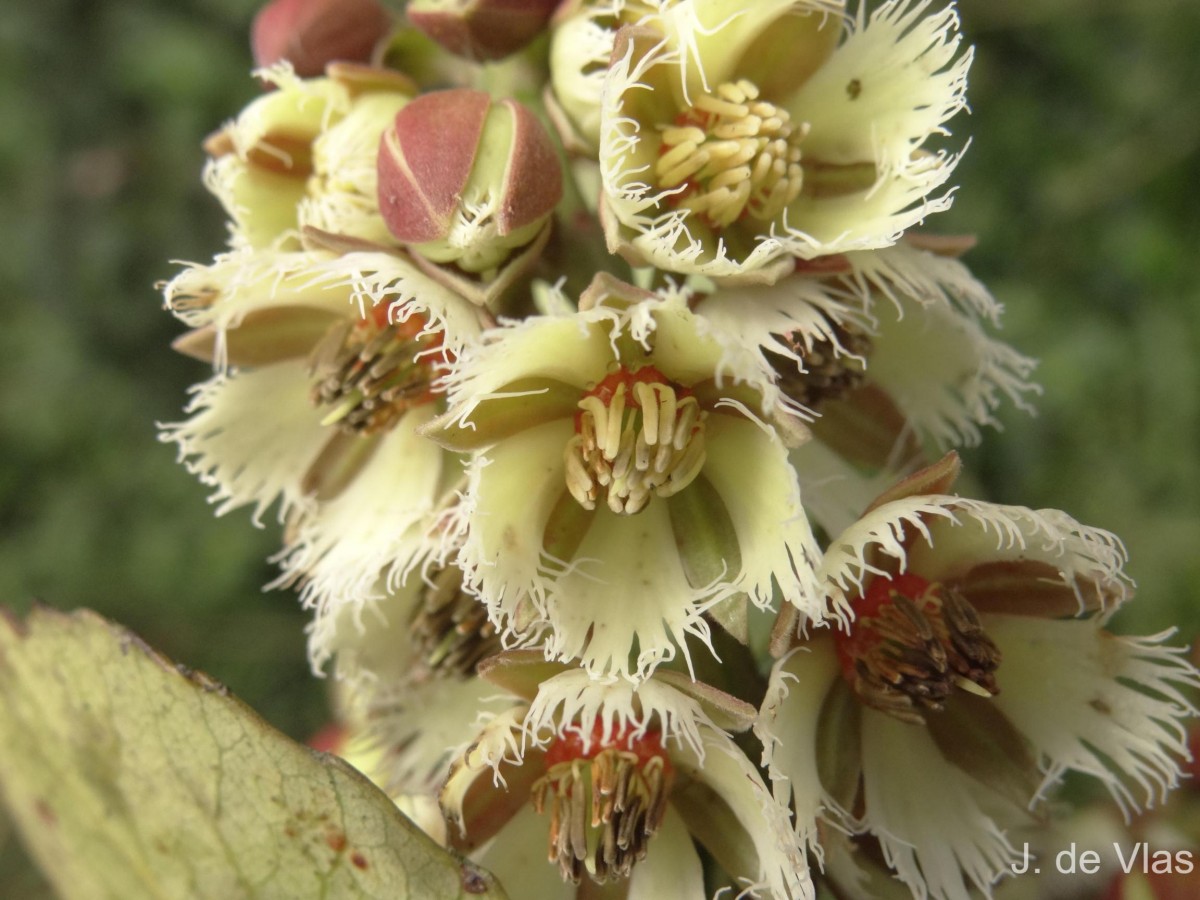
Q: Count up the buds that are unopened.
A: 3